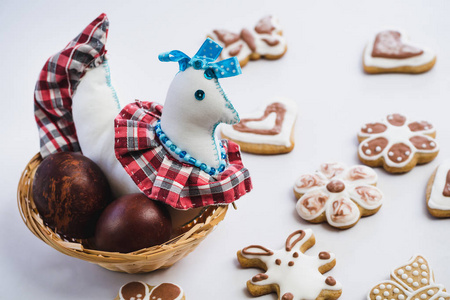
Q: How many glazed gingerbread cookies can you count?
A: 9